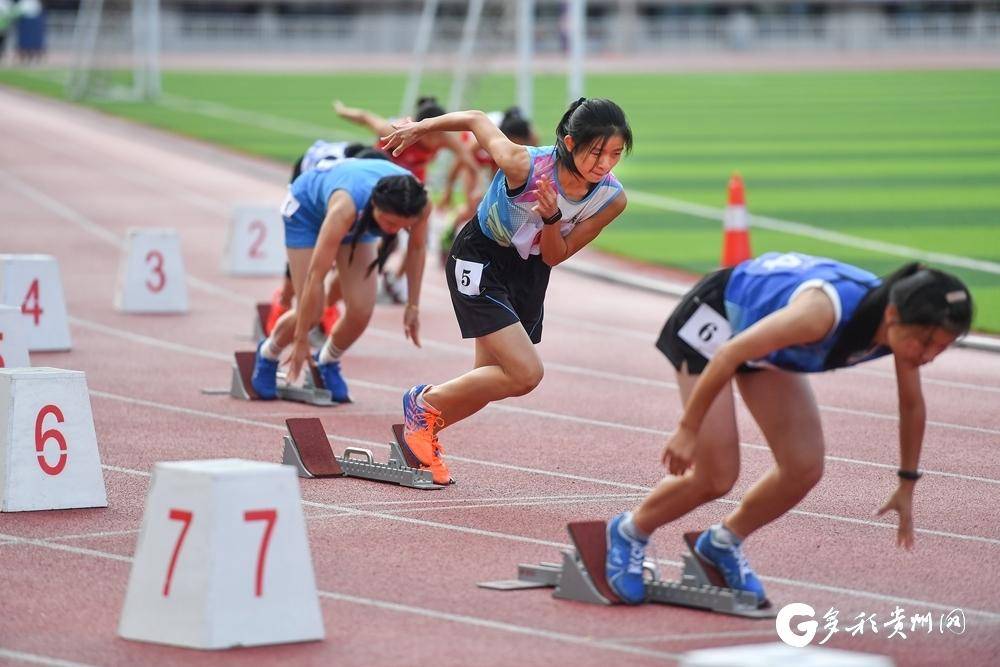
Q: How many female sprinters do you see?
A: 6